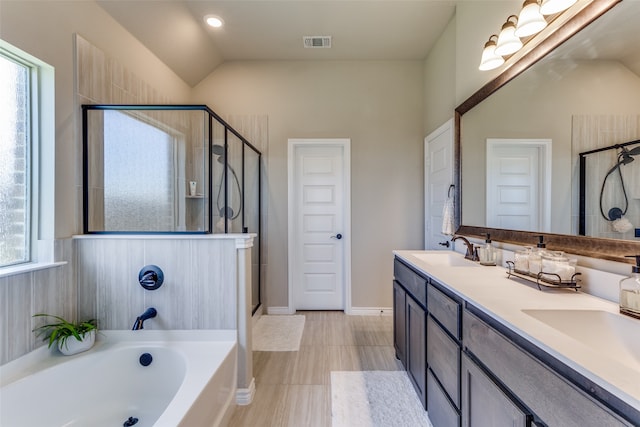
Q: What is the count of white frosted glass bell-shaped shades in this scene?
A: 4